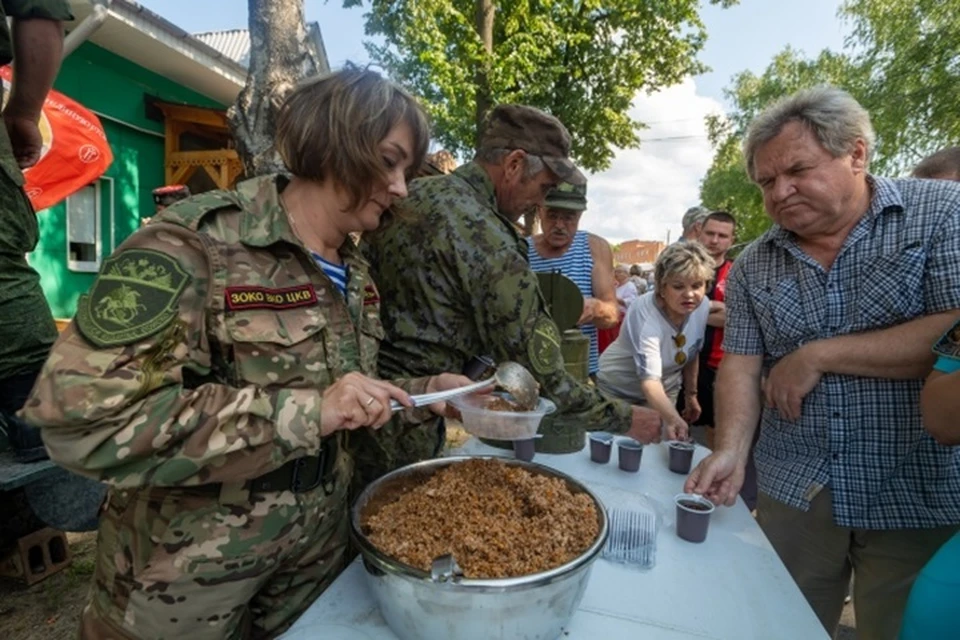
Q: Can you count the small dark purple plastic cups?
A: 5